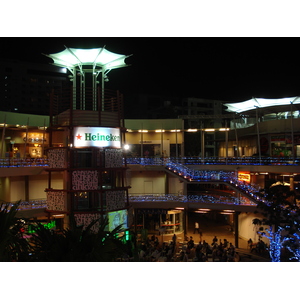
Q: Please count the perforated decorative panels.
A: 6